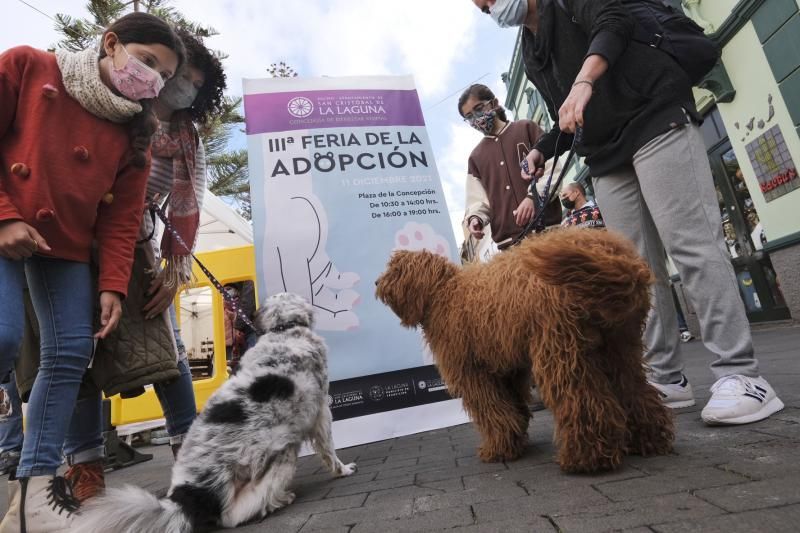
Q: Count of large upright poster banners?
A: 1